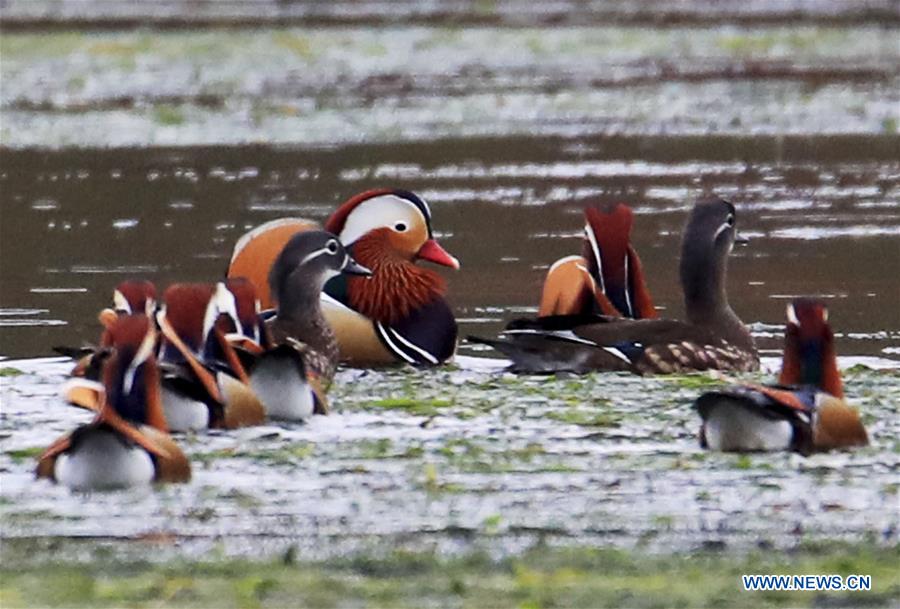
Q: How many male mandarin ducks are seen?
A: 7